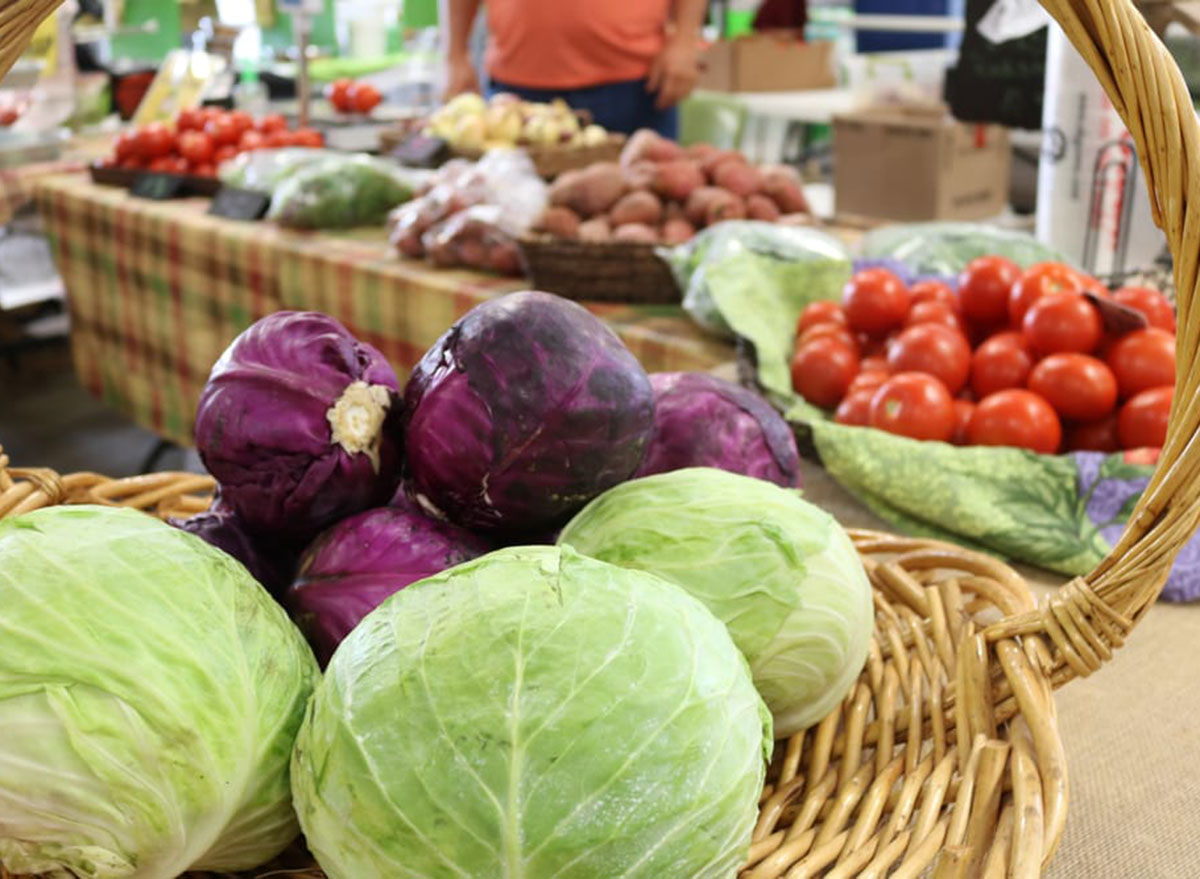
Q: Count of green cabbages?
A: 3